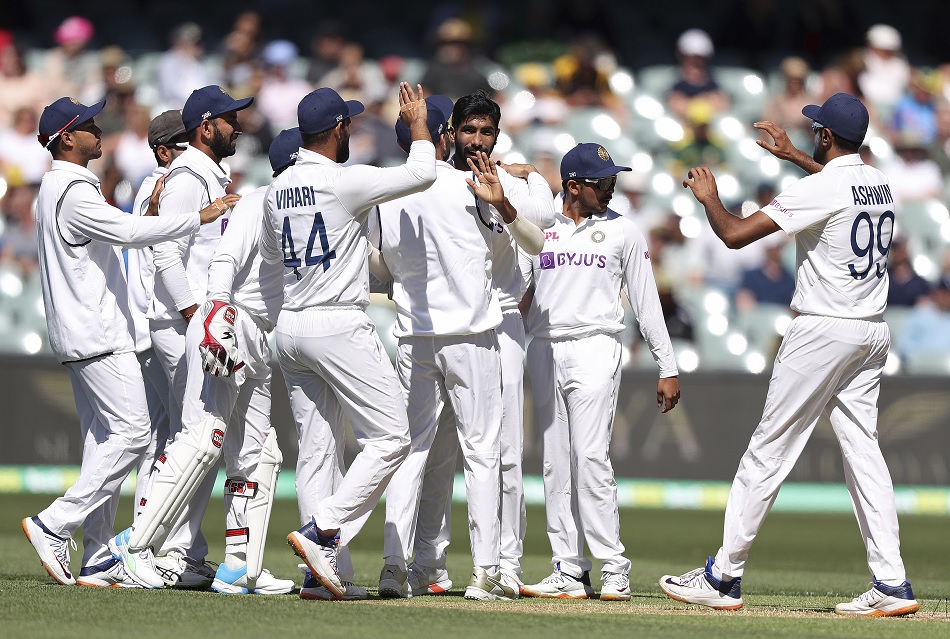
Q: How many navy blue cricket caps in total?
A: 7